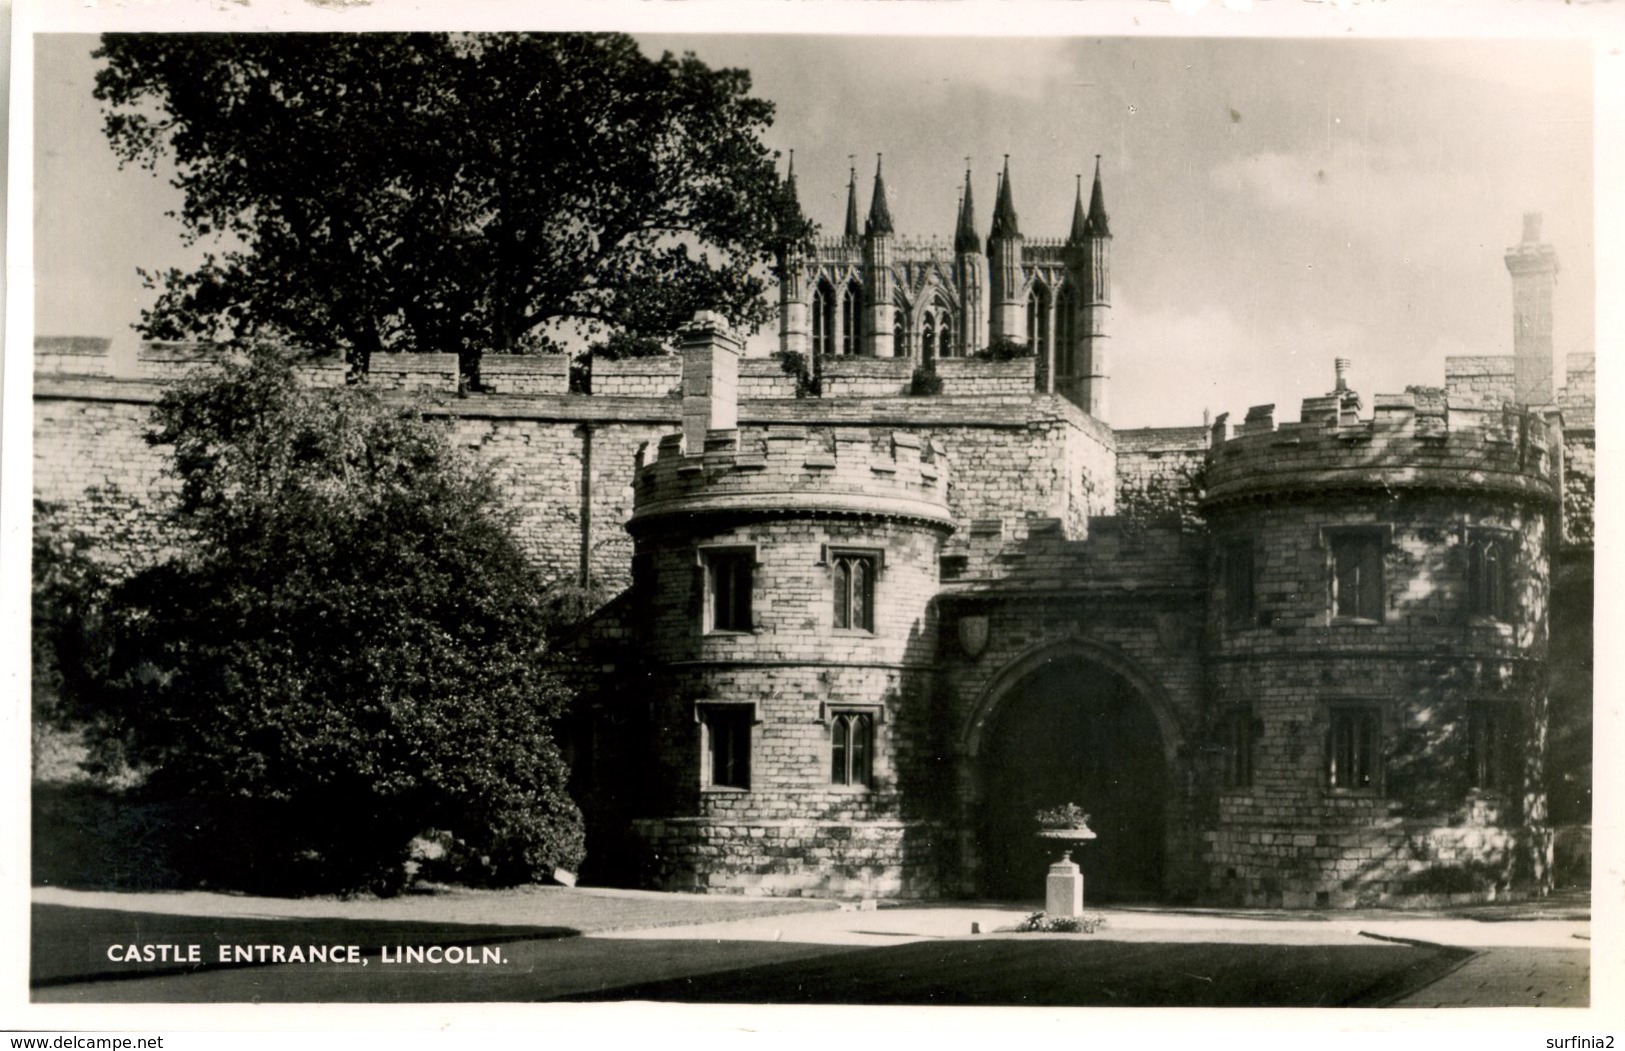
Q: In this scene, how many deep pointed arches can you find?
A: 1